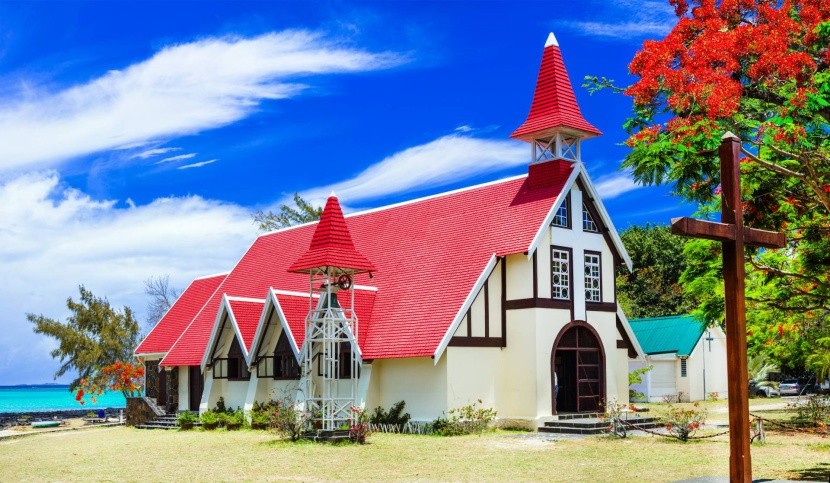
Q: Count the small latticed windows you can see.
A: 4